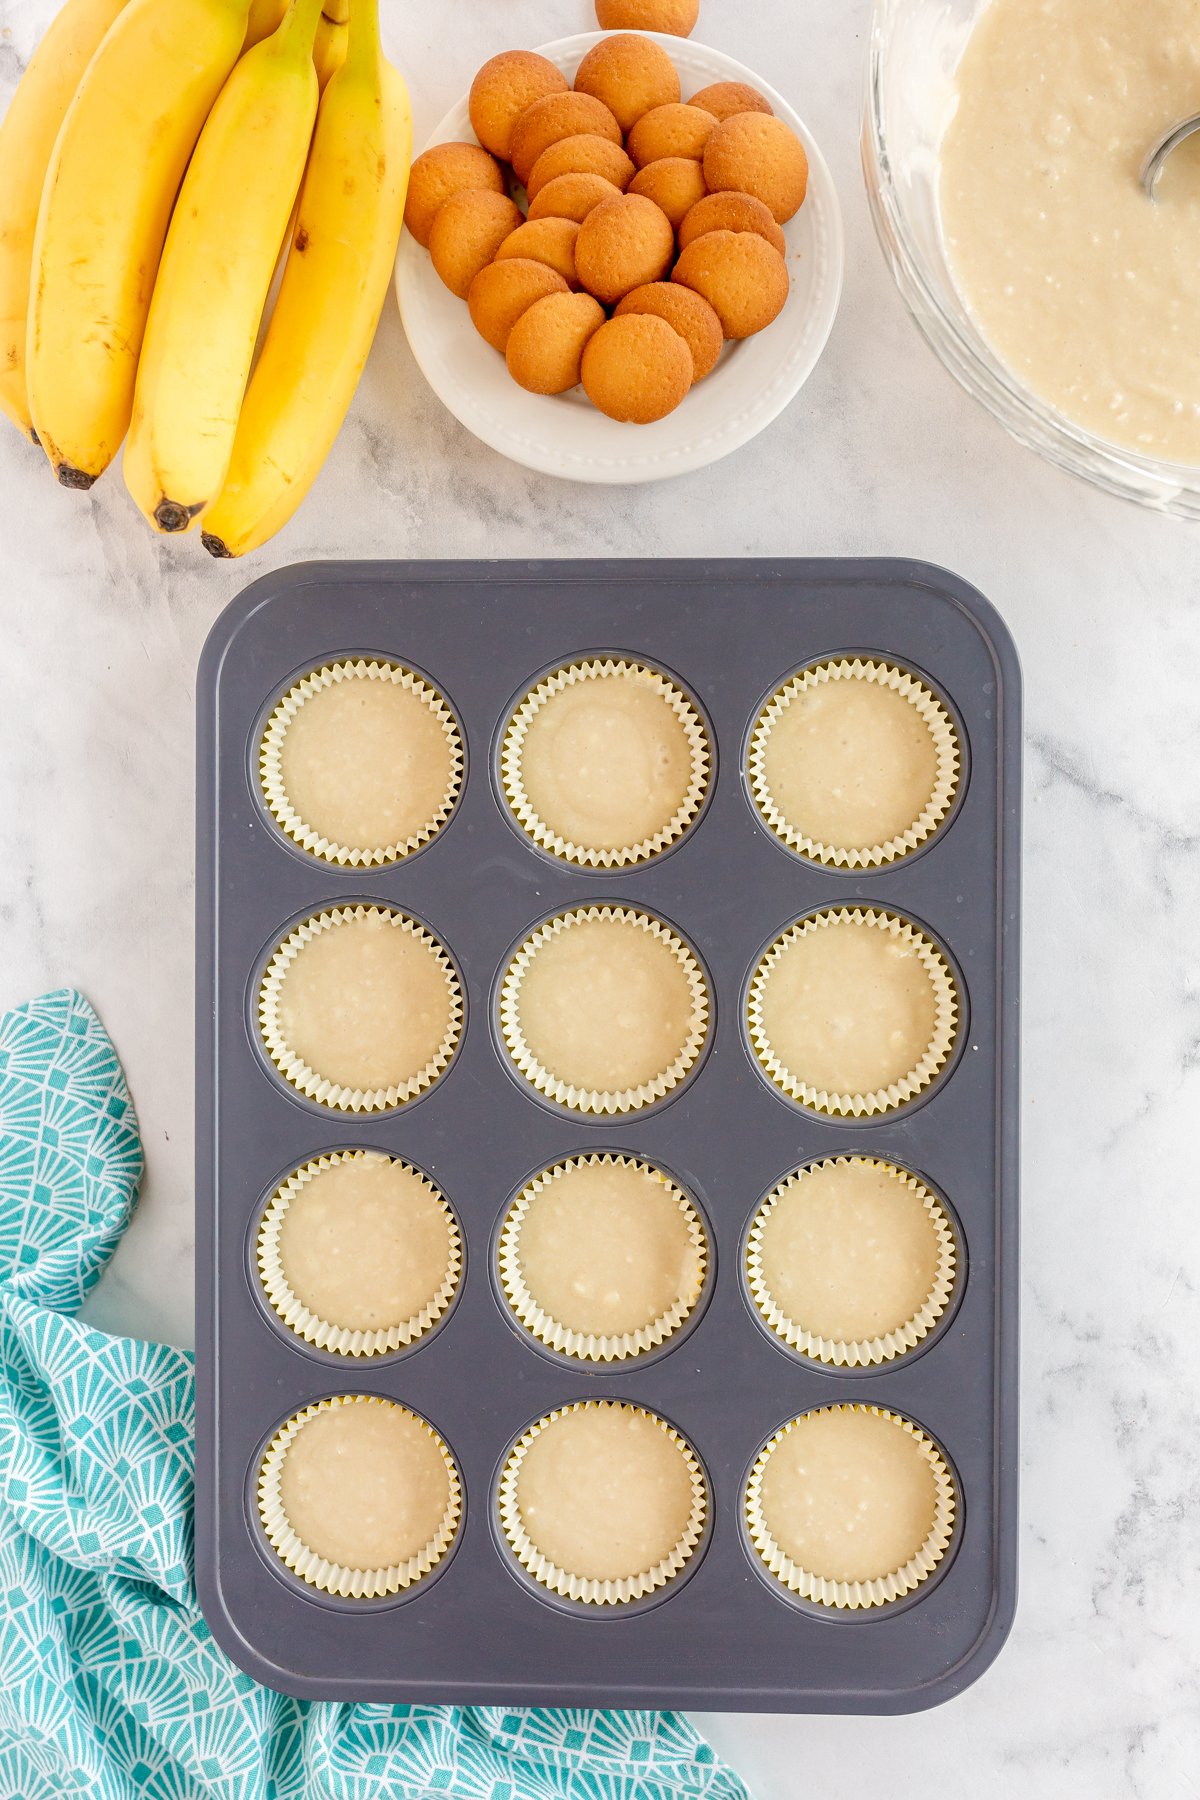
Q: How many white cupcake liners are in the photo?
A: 12